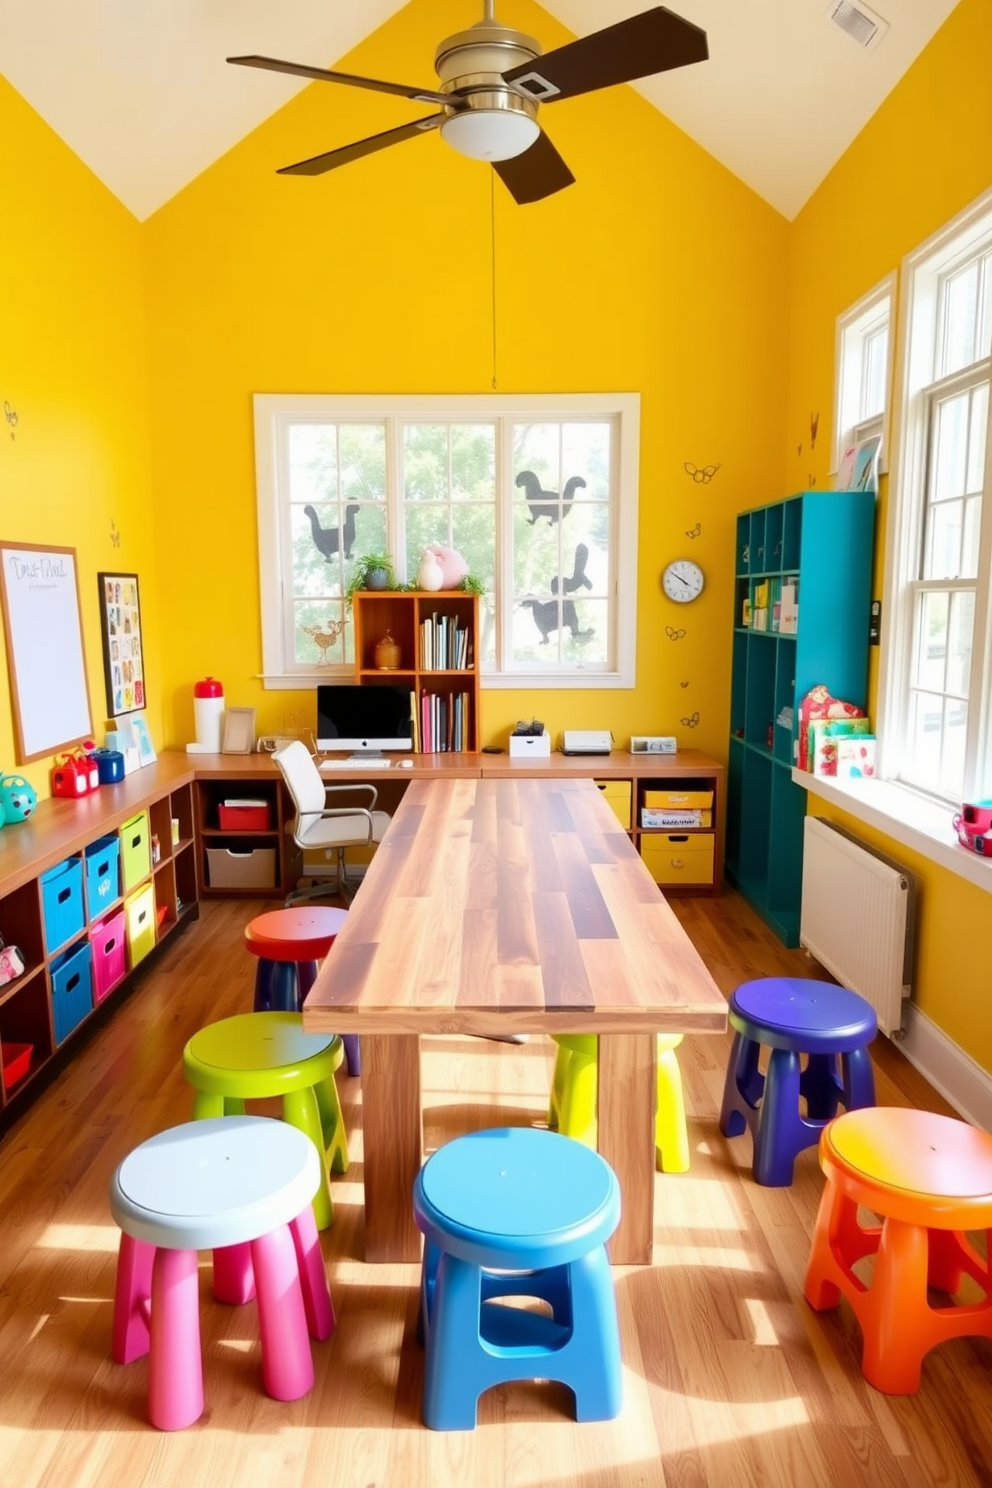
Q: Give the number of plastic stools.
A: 7